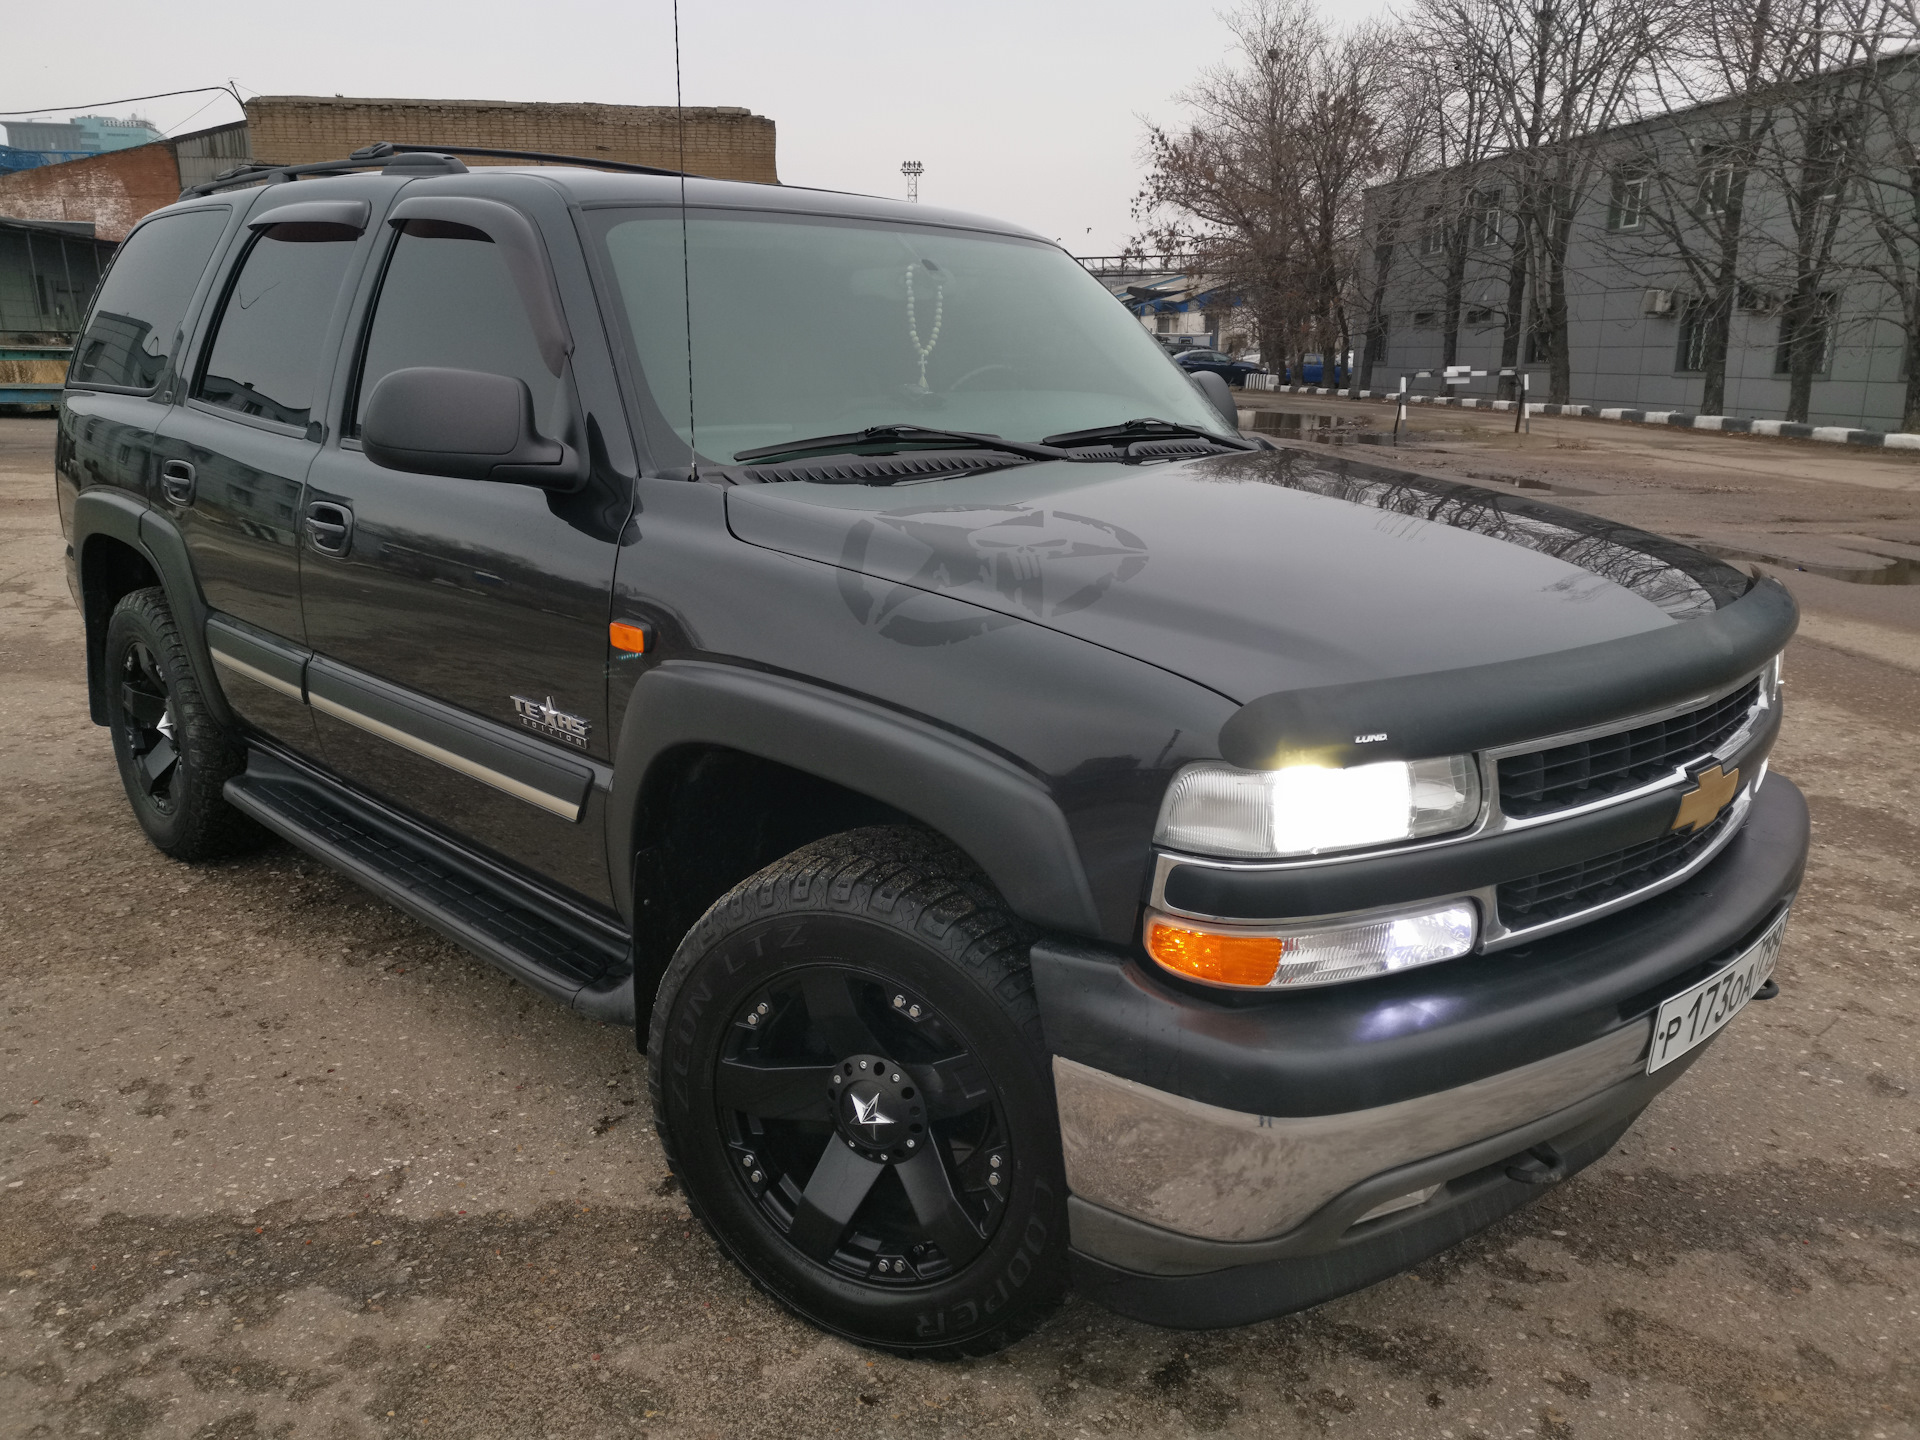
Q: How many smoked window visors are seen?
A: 2